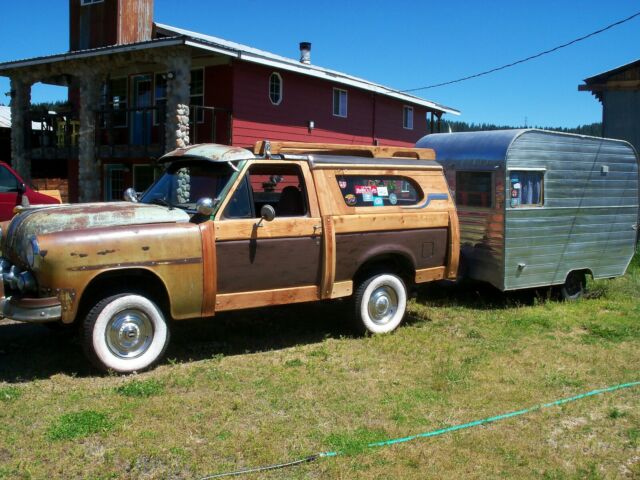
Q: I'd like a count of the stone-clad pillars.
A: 3